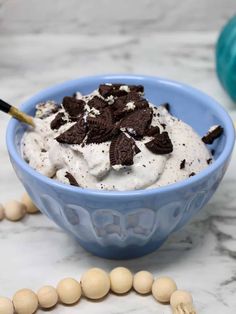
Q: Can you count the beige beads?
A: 12